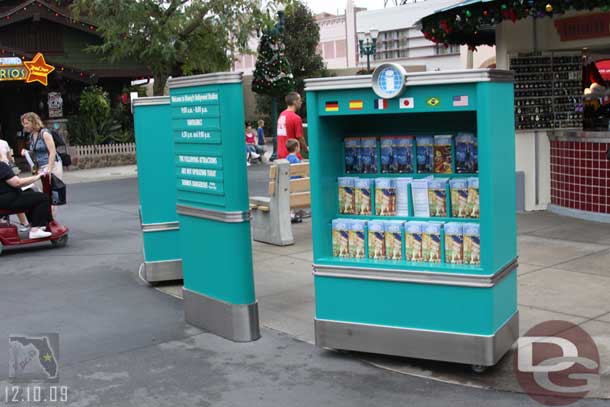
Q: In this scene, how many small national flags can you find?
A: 6